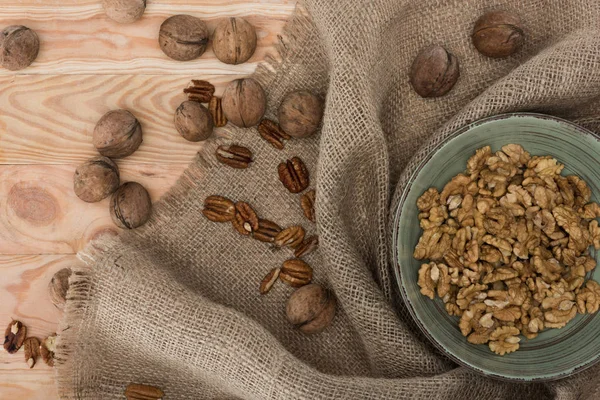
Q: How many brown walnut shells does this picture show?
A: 14